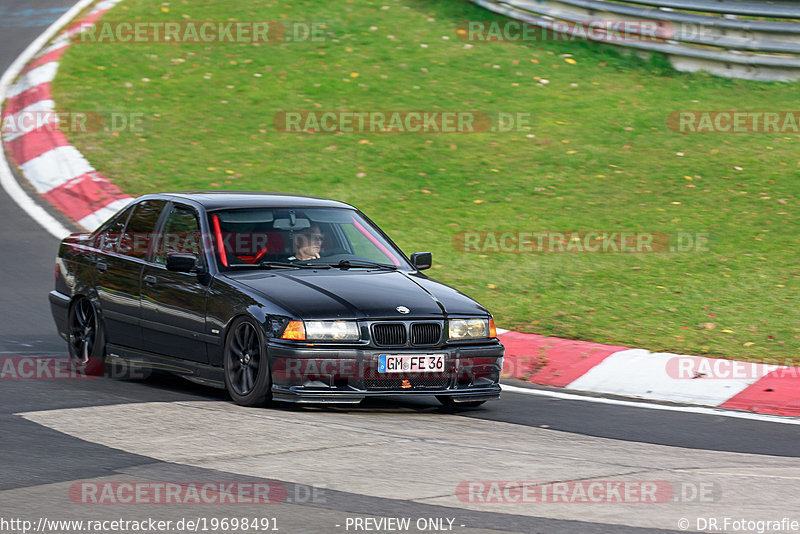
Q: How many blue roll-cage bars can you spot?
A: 0